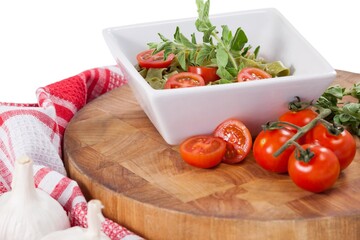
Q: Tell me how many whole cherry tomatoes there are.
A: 4